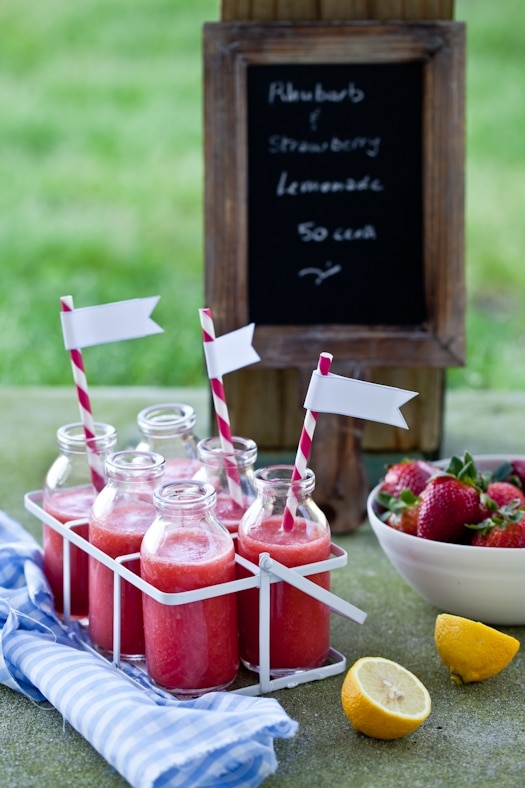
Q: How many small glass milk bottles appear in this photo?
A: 6